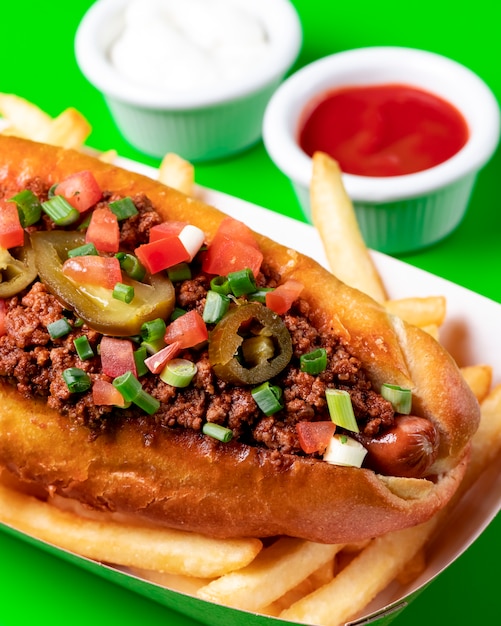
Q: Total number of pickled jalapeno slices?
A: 3